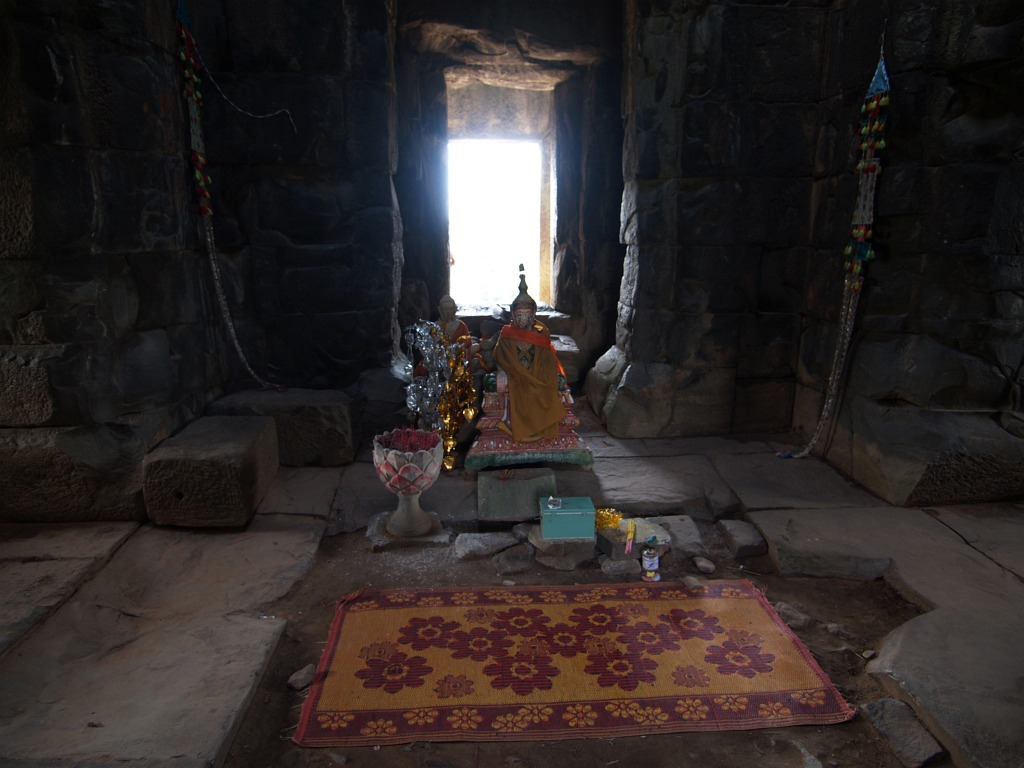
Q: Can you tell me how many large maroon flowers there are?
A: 11